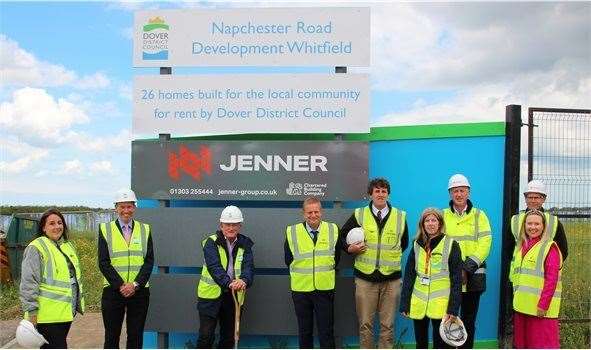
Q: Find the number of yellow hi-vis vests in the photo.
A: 9